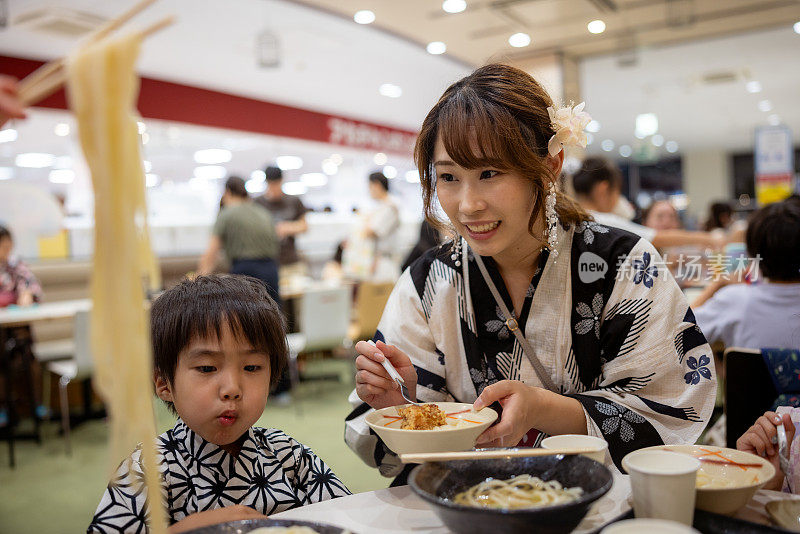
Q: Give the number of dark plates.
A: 2